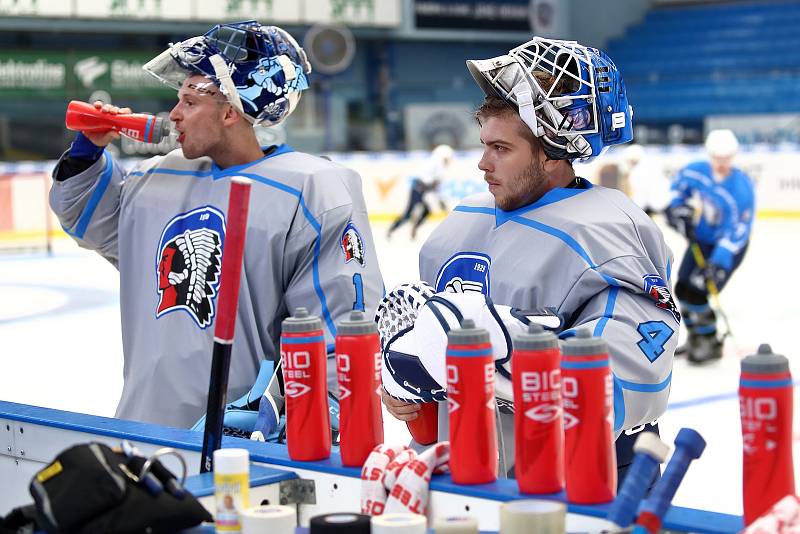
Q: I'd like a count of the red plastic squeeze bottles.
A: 8